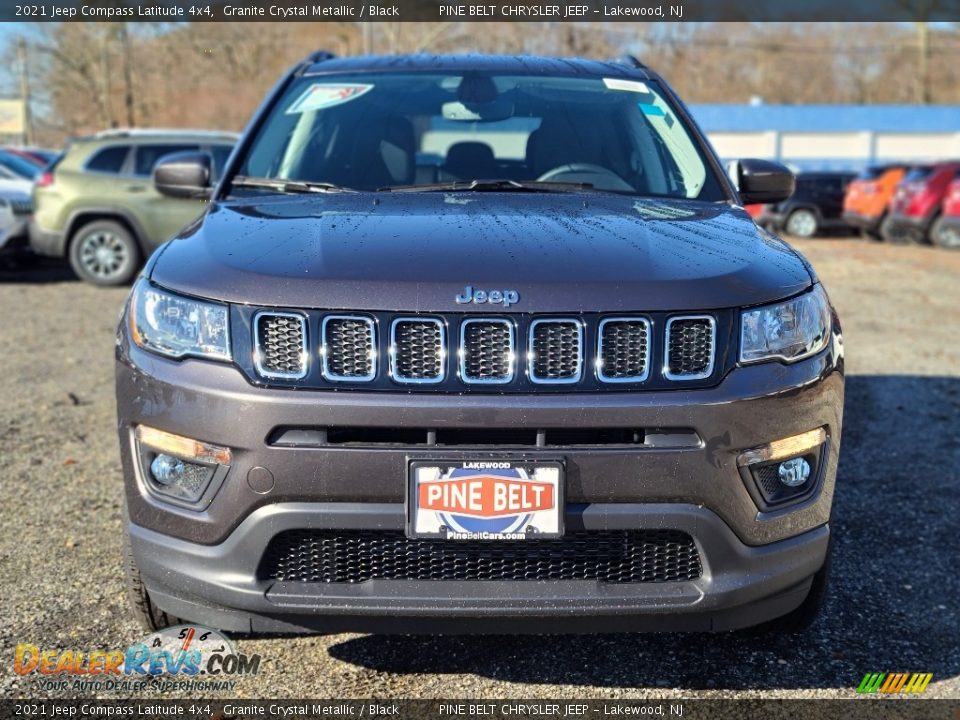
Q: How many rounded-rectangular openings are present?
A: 7